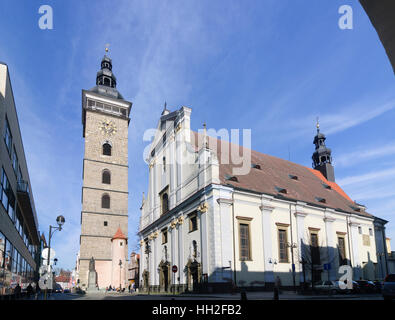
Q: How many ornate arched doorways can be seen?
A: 3